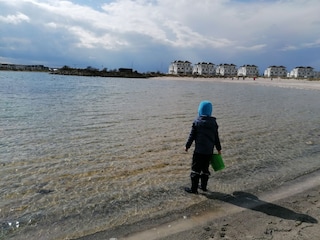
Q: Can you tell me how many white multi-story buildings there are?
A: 6